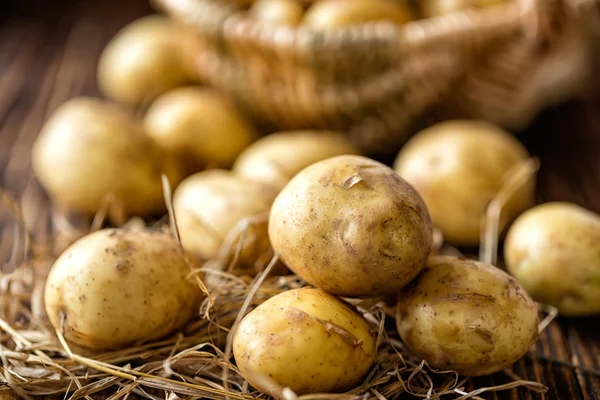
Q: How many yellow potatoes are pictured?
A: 14